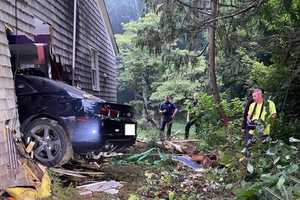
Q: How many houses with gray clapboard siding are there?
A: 1